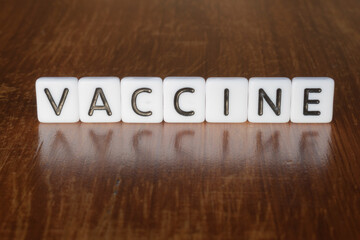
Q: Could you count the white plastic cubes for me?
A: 7